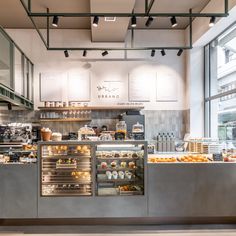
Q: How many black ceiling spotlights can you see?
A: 12